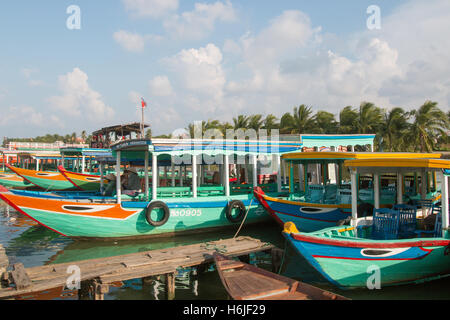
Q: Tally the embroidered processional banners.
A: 0